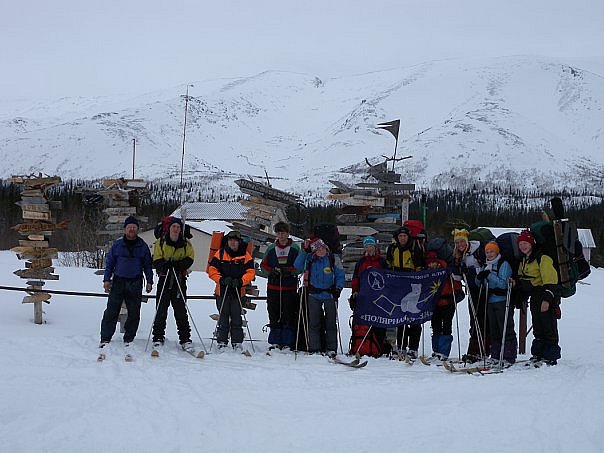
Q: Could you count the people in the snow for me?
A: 11